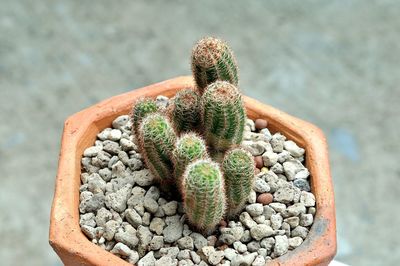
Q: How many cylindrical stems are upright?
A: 8